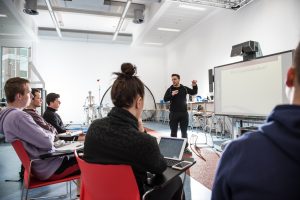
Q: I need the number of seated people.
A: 5